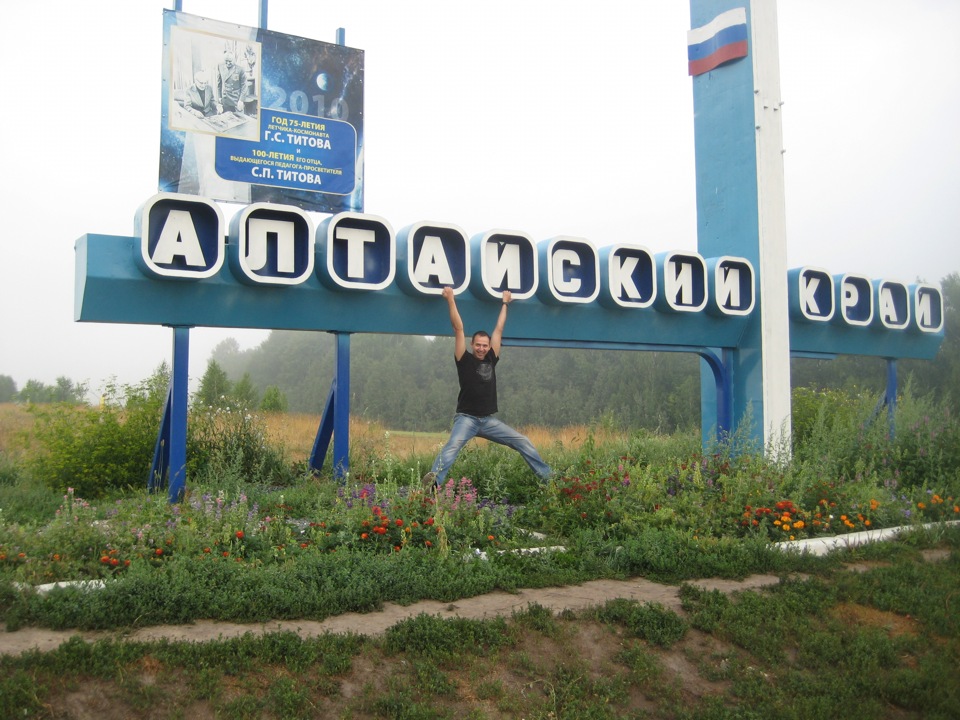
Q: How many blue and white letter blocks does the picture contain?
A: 13